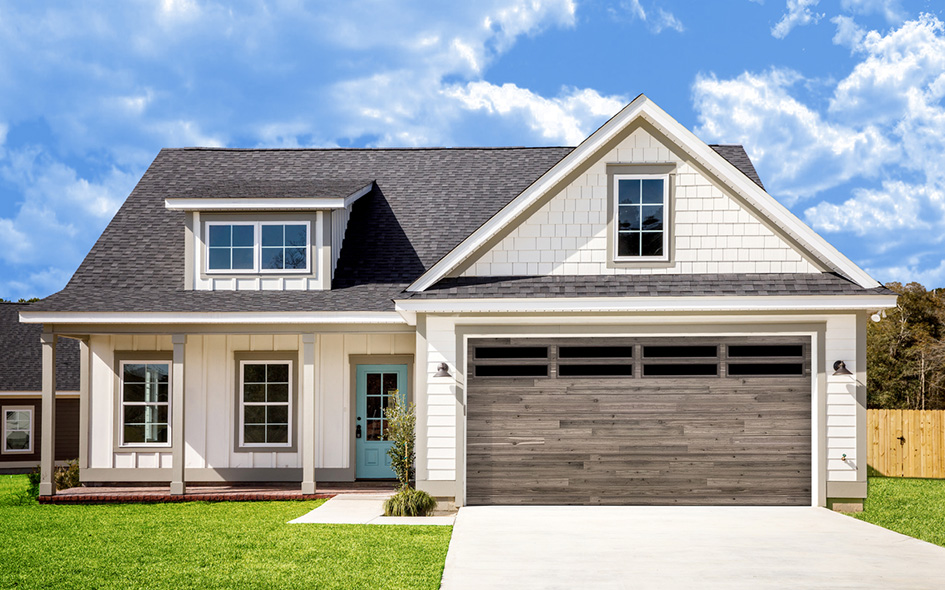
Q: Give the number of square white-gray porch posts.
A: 3